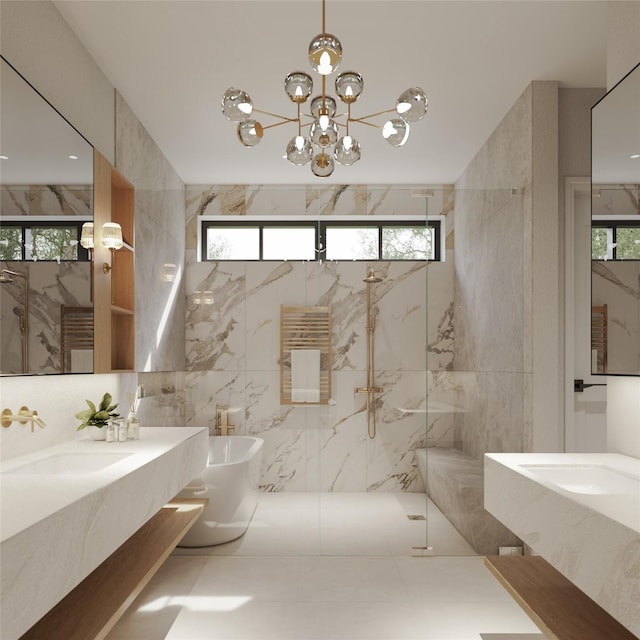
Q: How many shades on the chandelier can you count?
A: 12